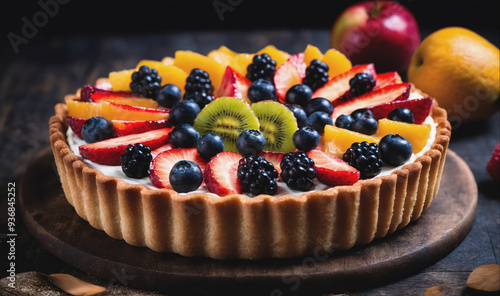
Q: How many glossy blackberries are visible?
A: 9